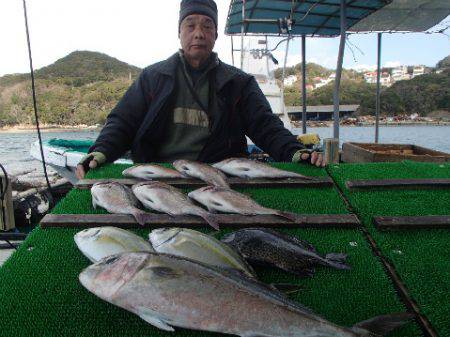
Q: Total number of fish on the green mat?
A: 10